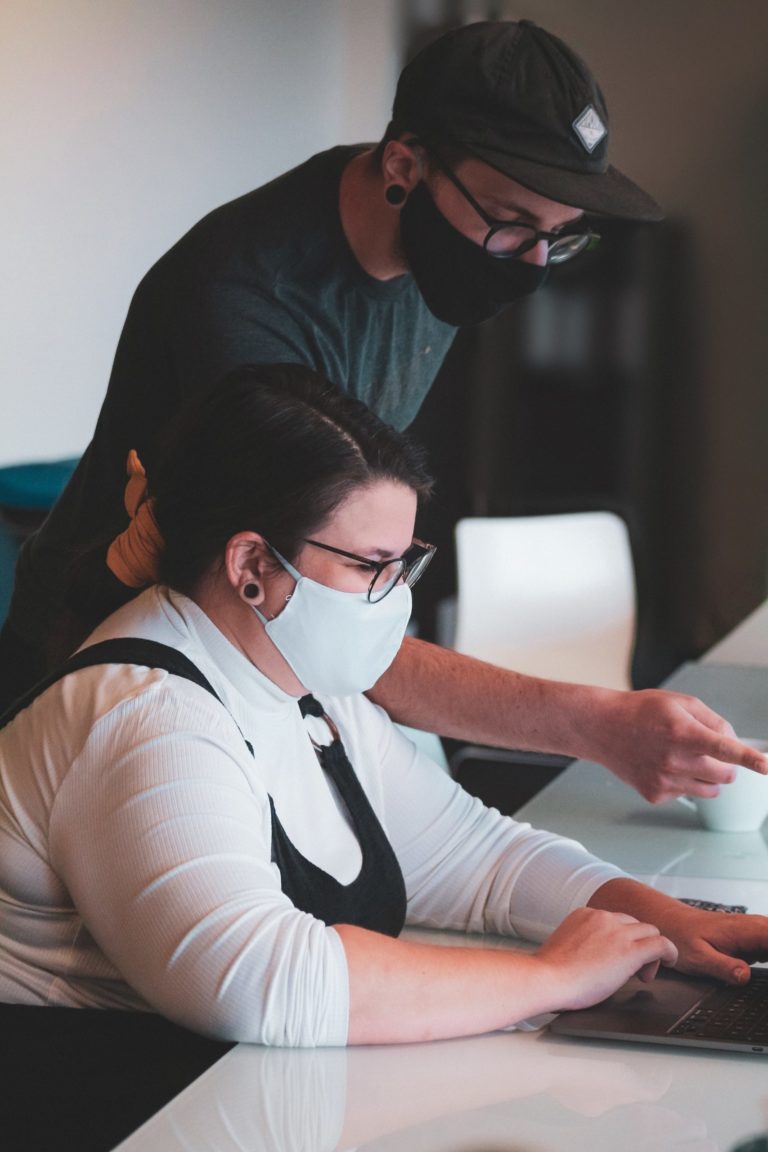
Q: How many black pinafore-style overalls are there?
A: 1